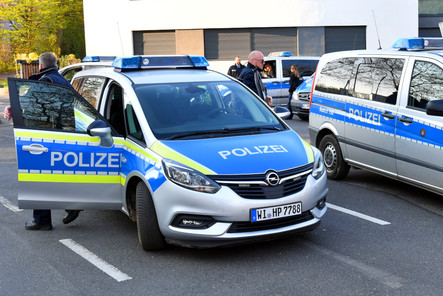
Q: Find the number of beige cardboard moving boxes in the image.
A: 0